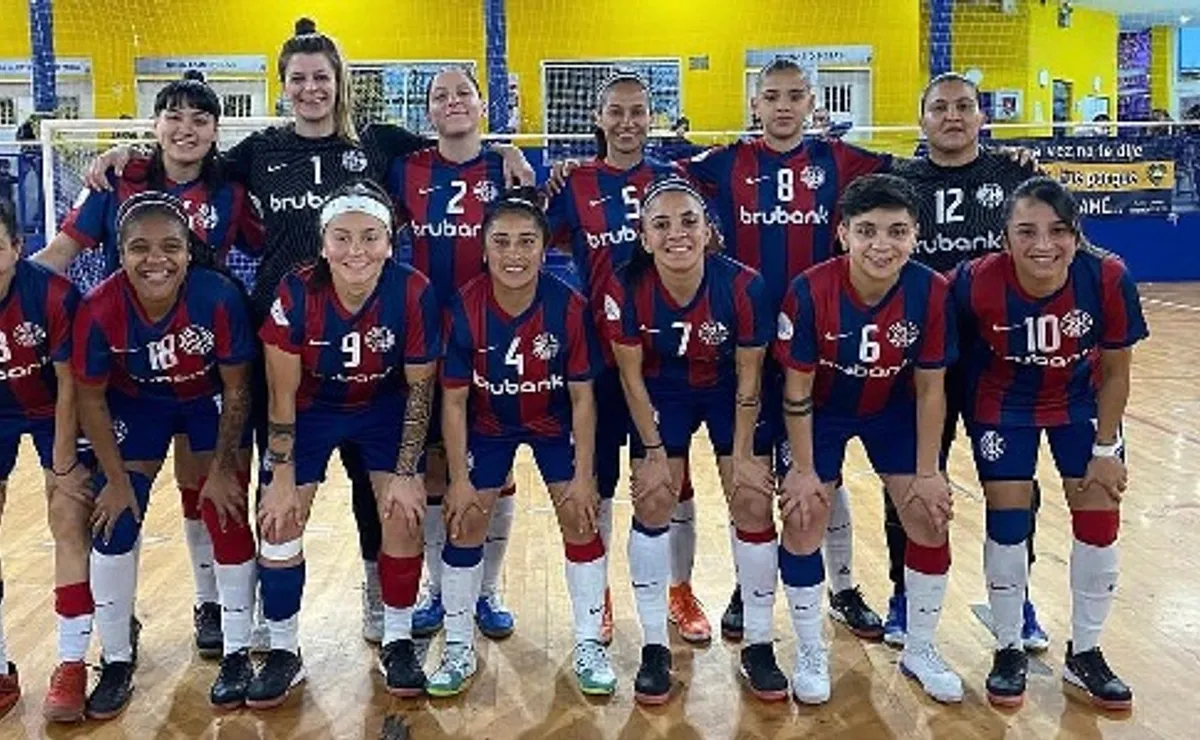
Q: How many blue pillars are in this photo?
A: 3